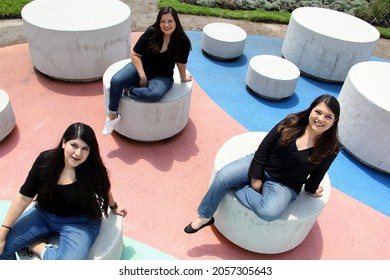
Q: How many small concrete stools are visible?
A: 2